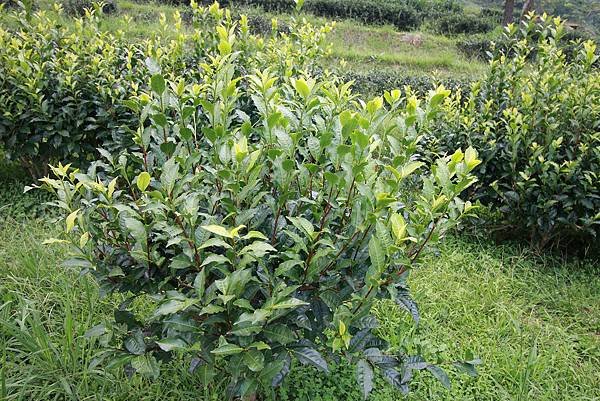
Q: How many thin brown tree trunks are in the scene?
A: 2